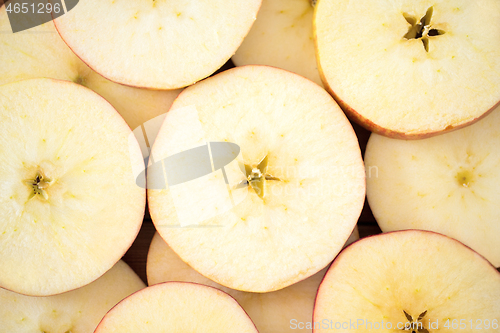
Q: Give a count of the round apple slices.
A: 11